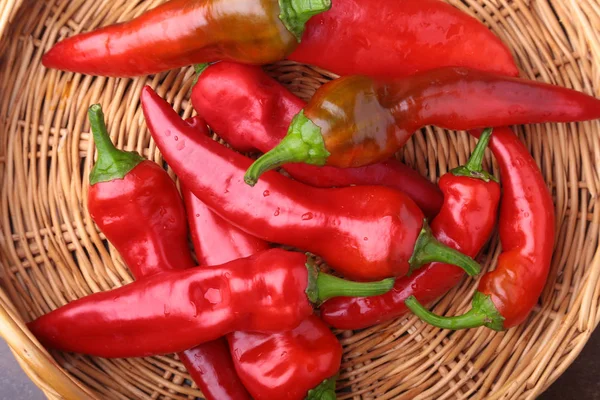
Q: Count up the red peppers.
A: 10